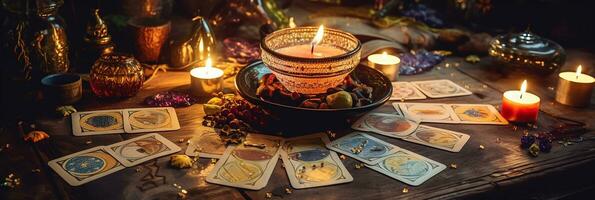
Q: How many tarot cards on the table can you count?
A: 15